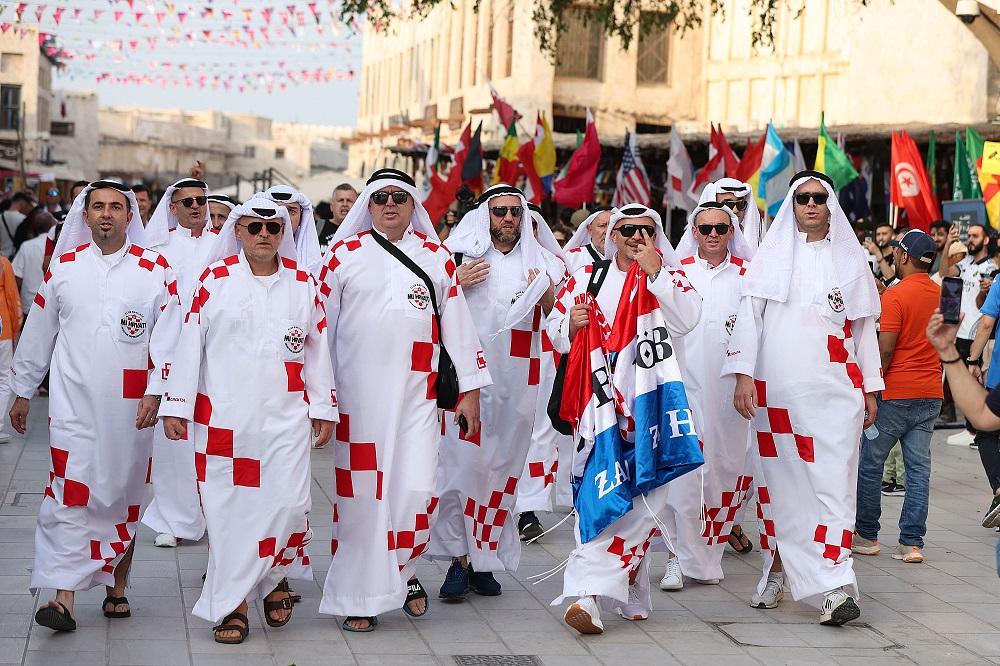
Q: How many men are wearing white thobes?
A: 13